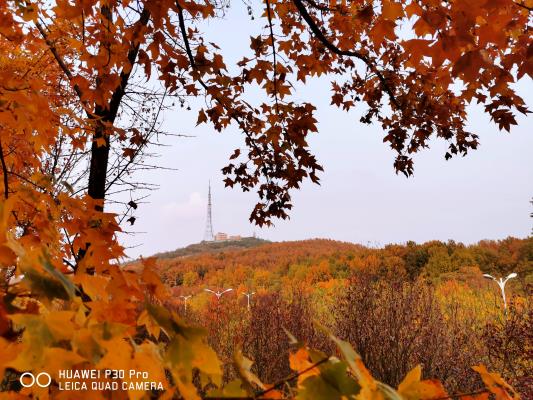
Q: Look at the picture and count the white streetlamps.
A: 4